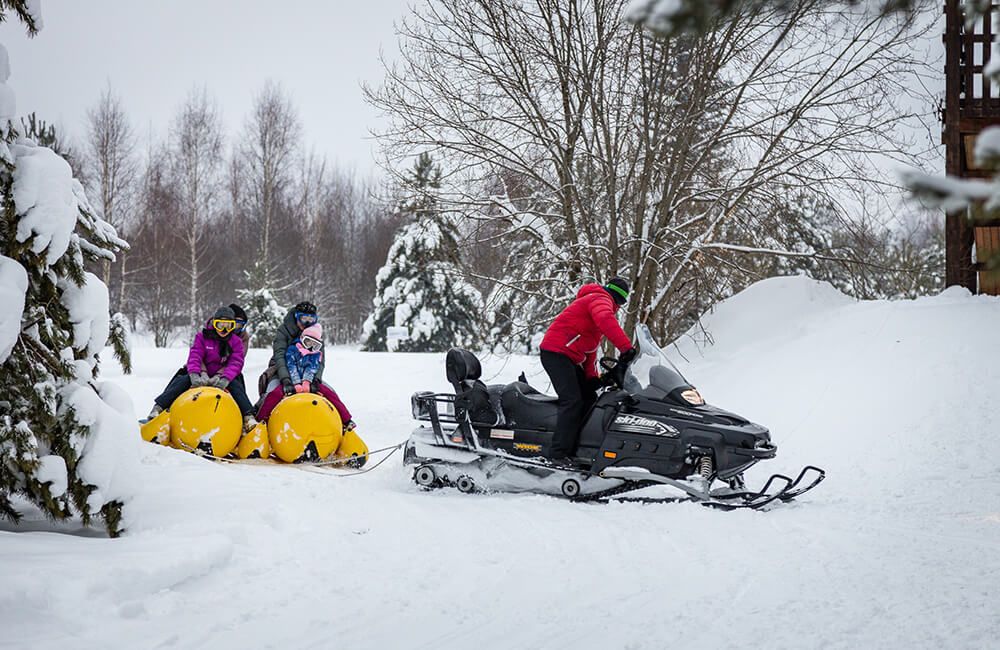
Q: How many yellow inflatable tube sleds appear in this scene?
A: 2